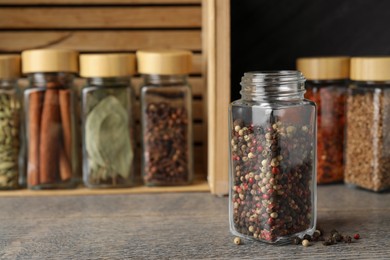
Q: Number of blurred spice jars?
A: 6